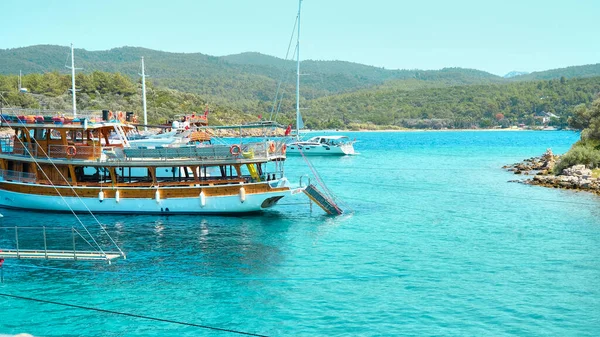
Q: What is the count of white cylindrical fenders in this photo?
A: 5